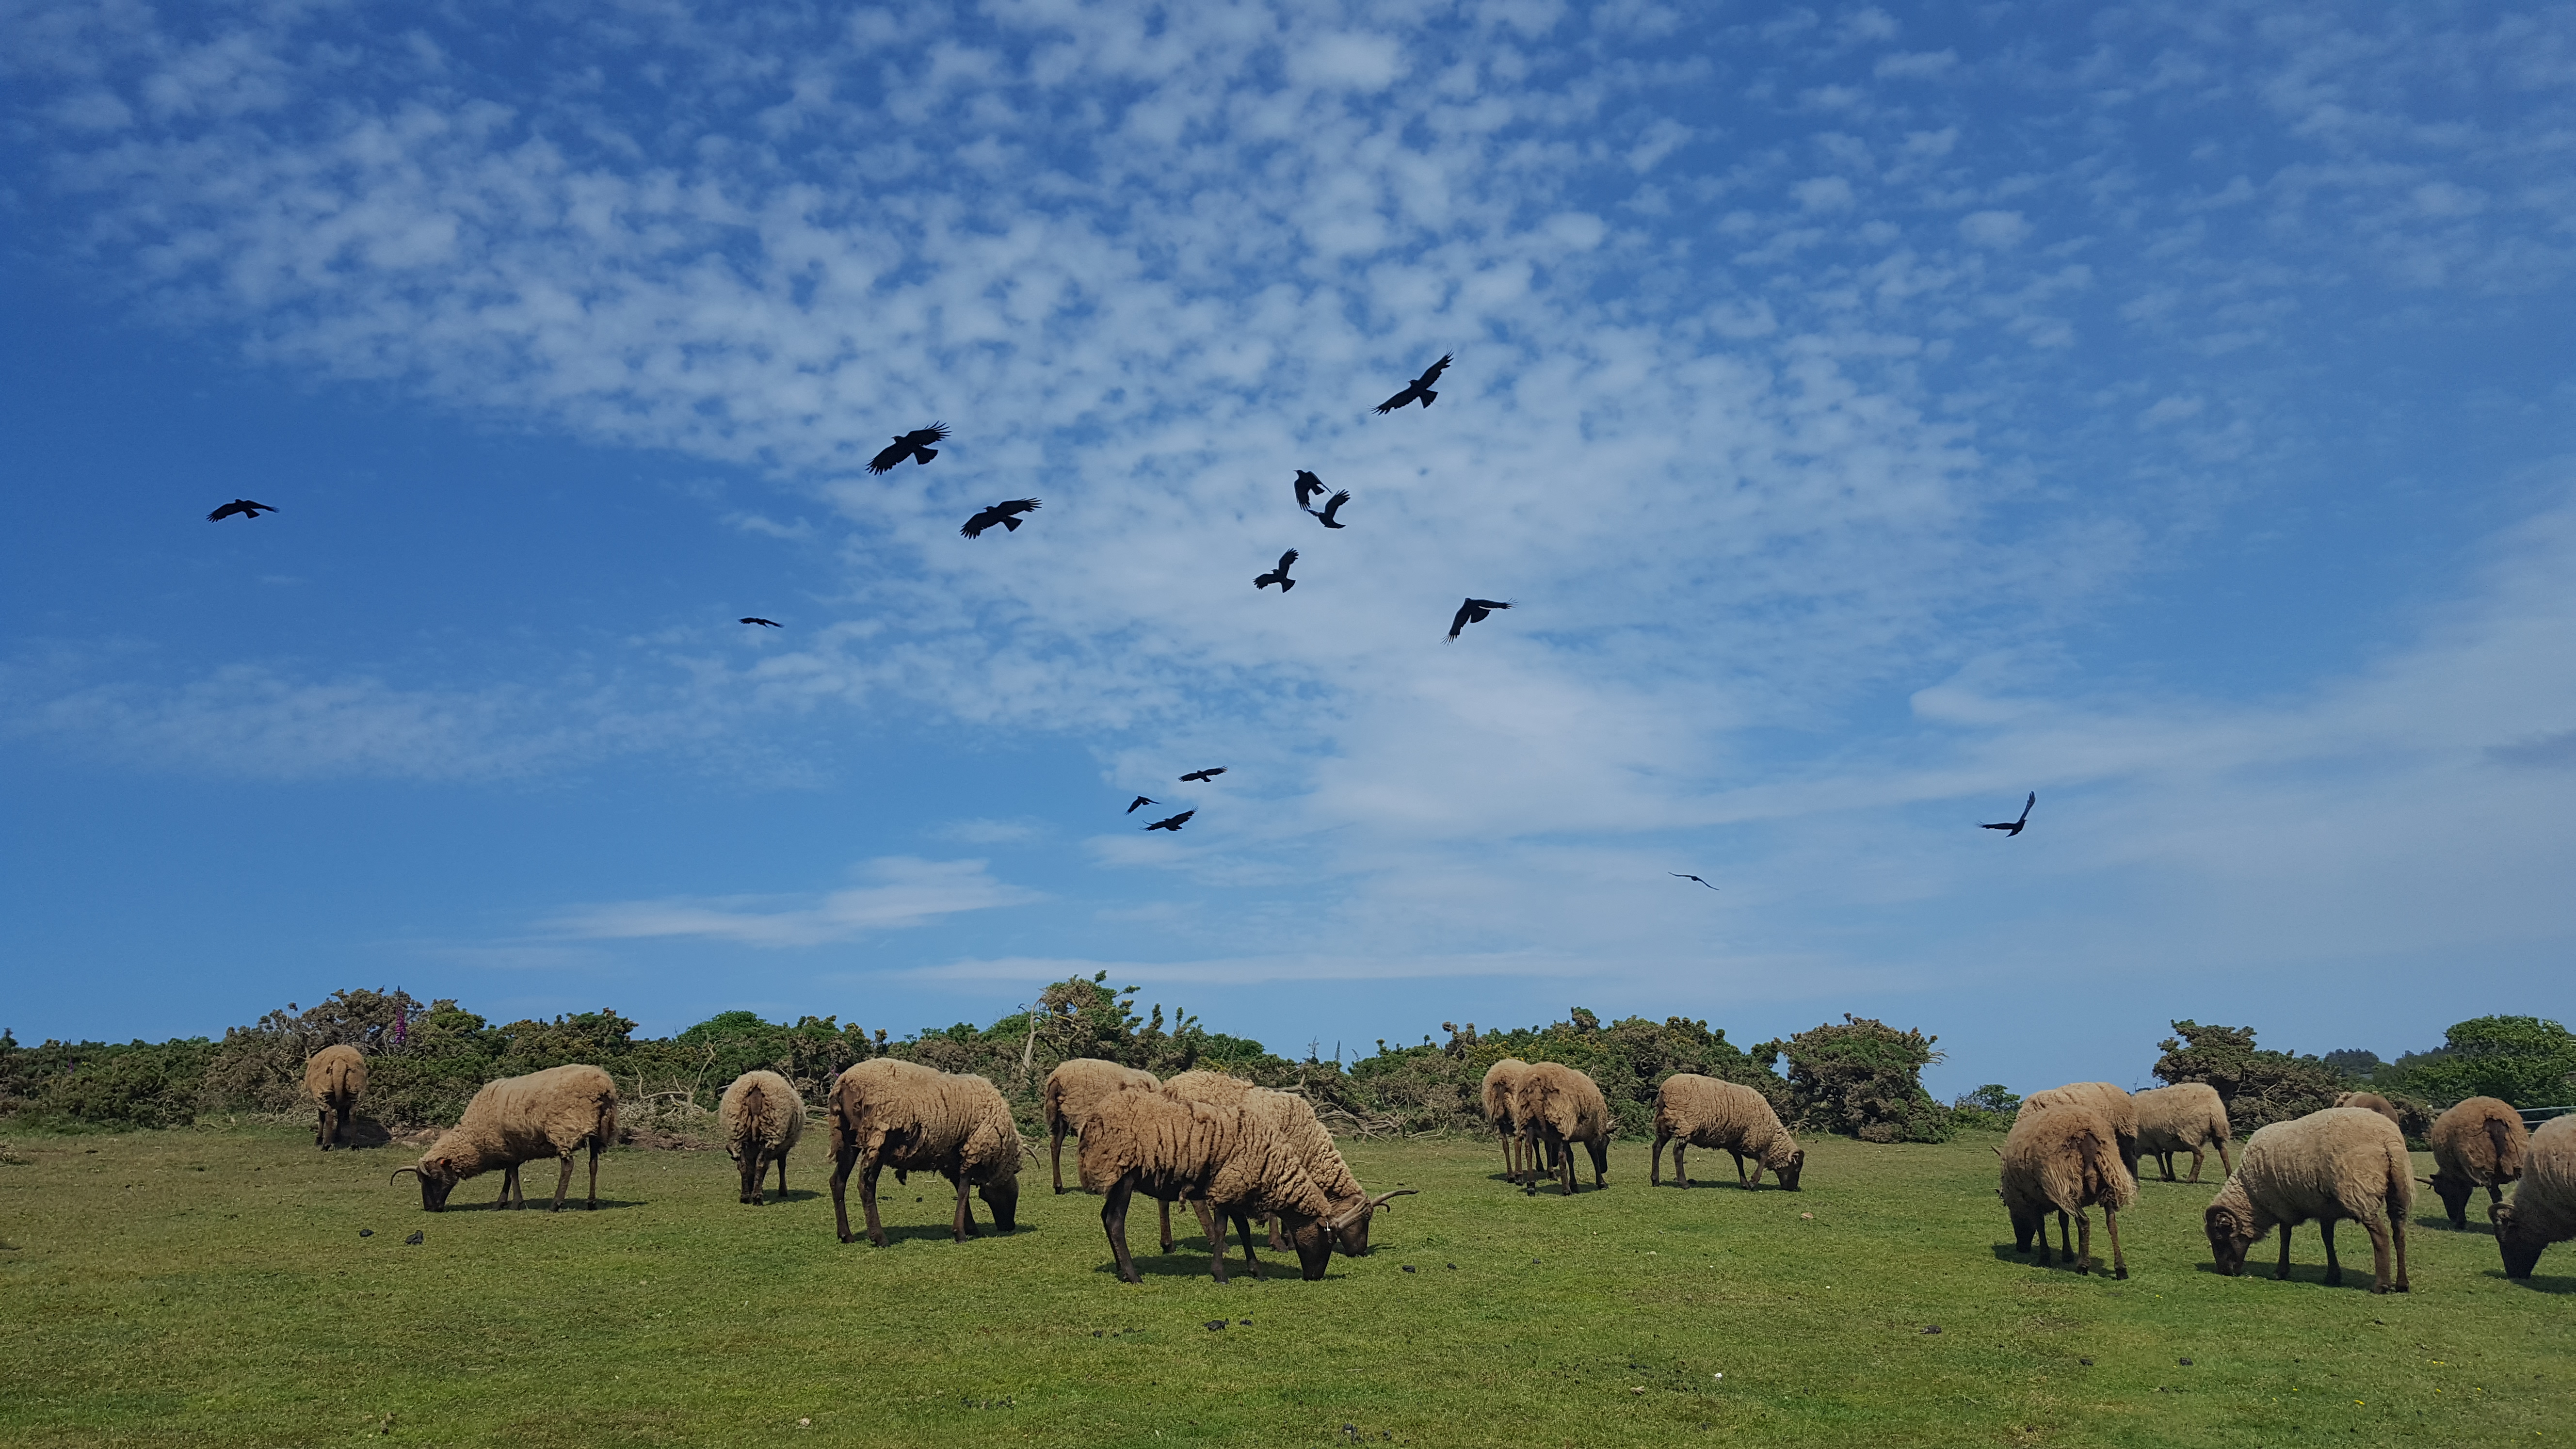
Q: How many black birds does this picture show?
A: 14